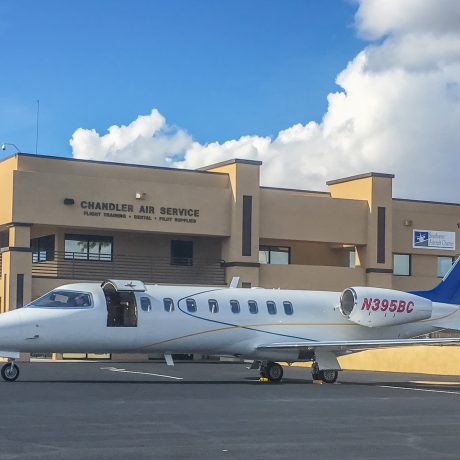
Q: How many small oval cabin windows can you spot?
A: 8